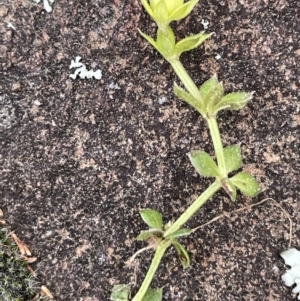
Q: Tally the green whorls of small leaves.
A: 6